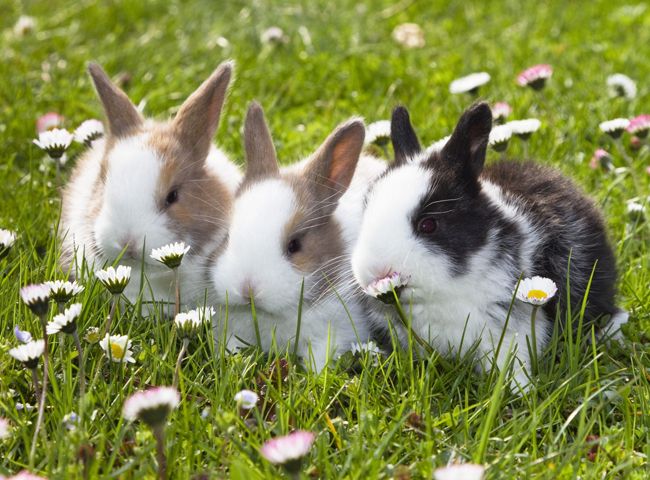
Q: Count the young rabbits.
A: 3